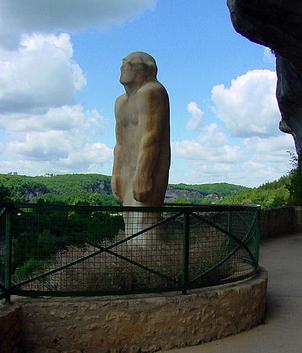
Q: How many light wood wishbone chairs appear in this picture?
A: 0